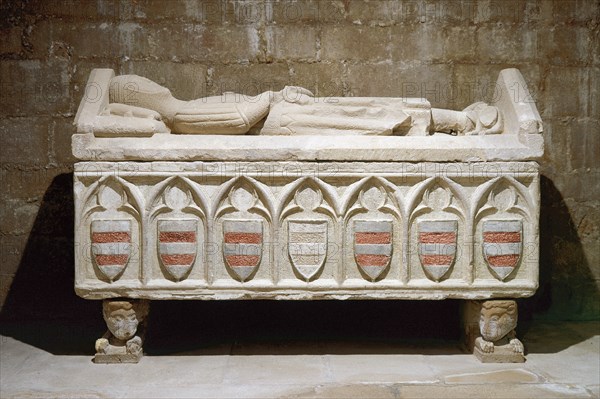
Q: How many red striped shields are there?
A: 6